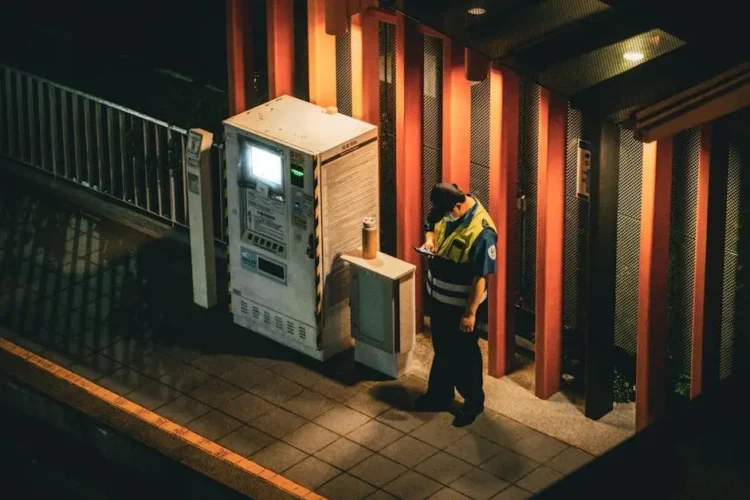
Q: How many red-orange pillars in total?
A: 10